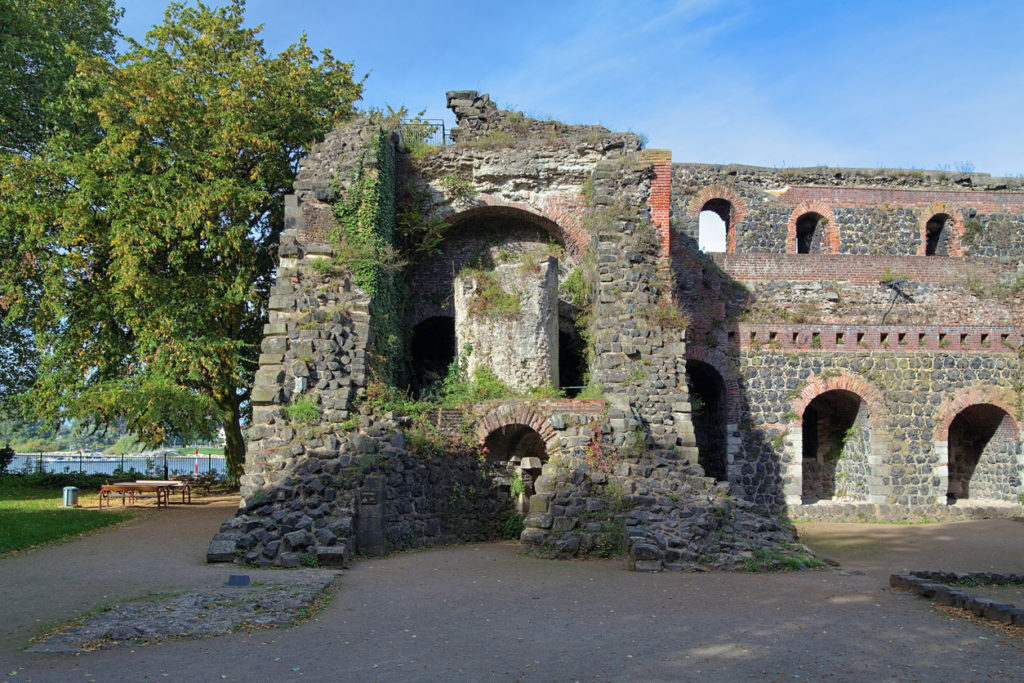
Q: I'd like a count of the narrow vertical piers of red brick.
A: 1